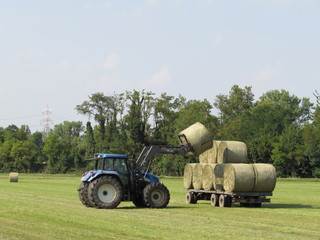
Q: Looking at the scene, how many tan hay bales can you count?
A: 11